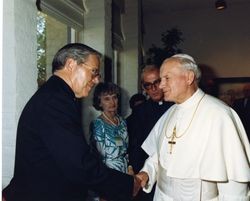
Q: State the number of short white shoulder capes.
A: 1